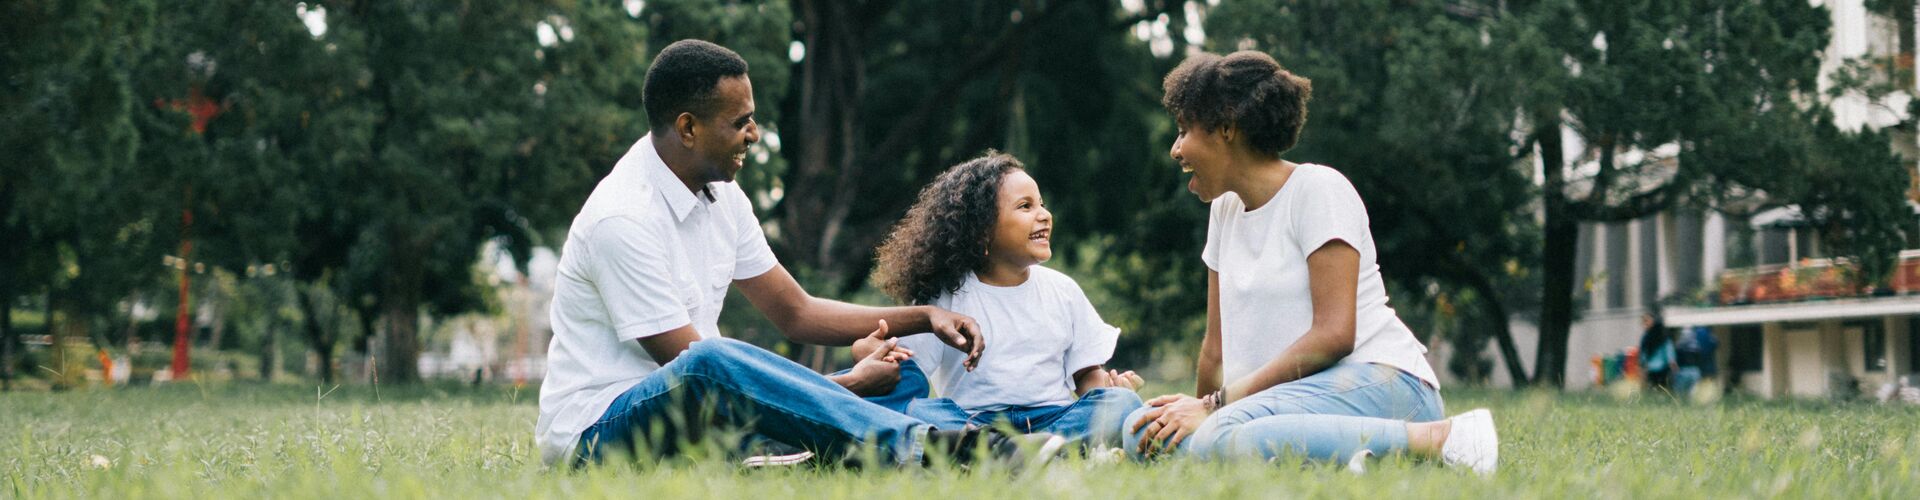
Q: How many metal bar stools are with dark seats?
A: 0